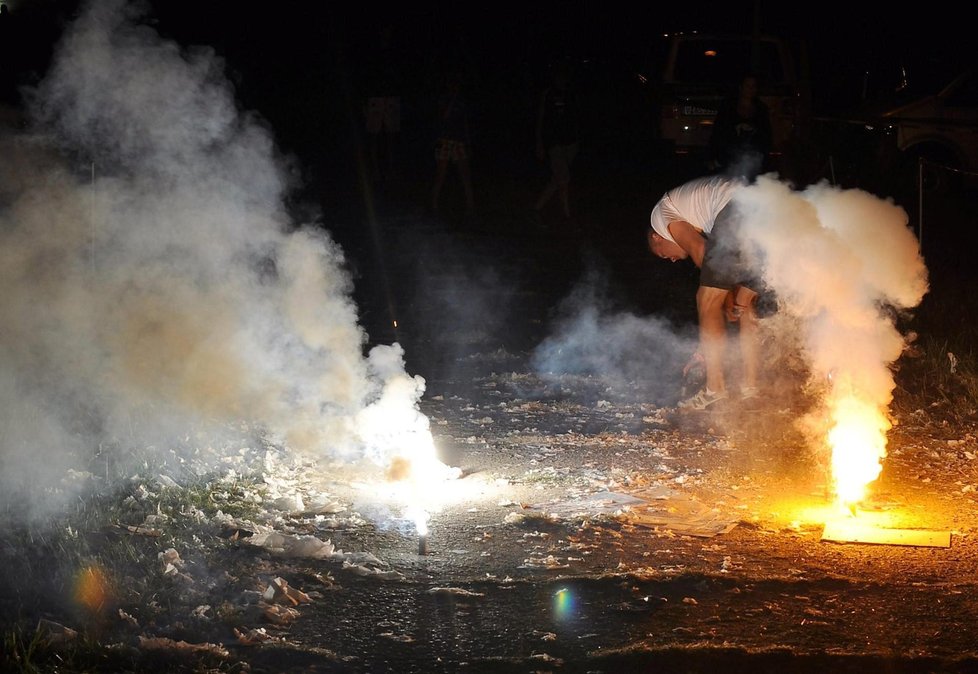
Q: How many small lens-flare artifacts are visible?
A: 2